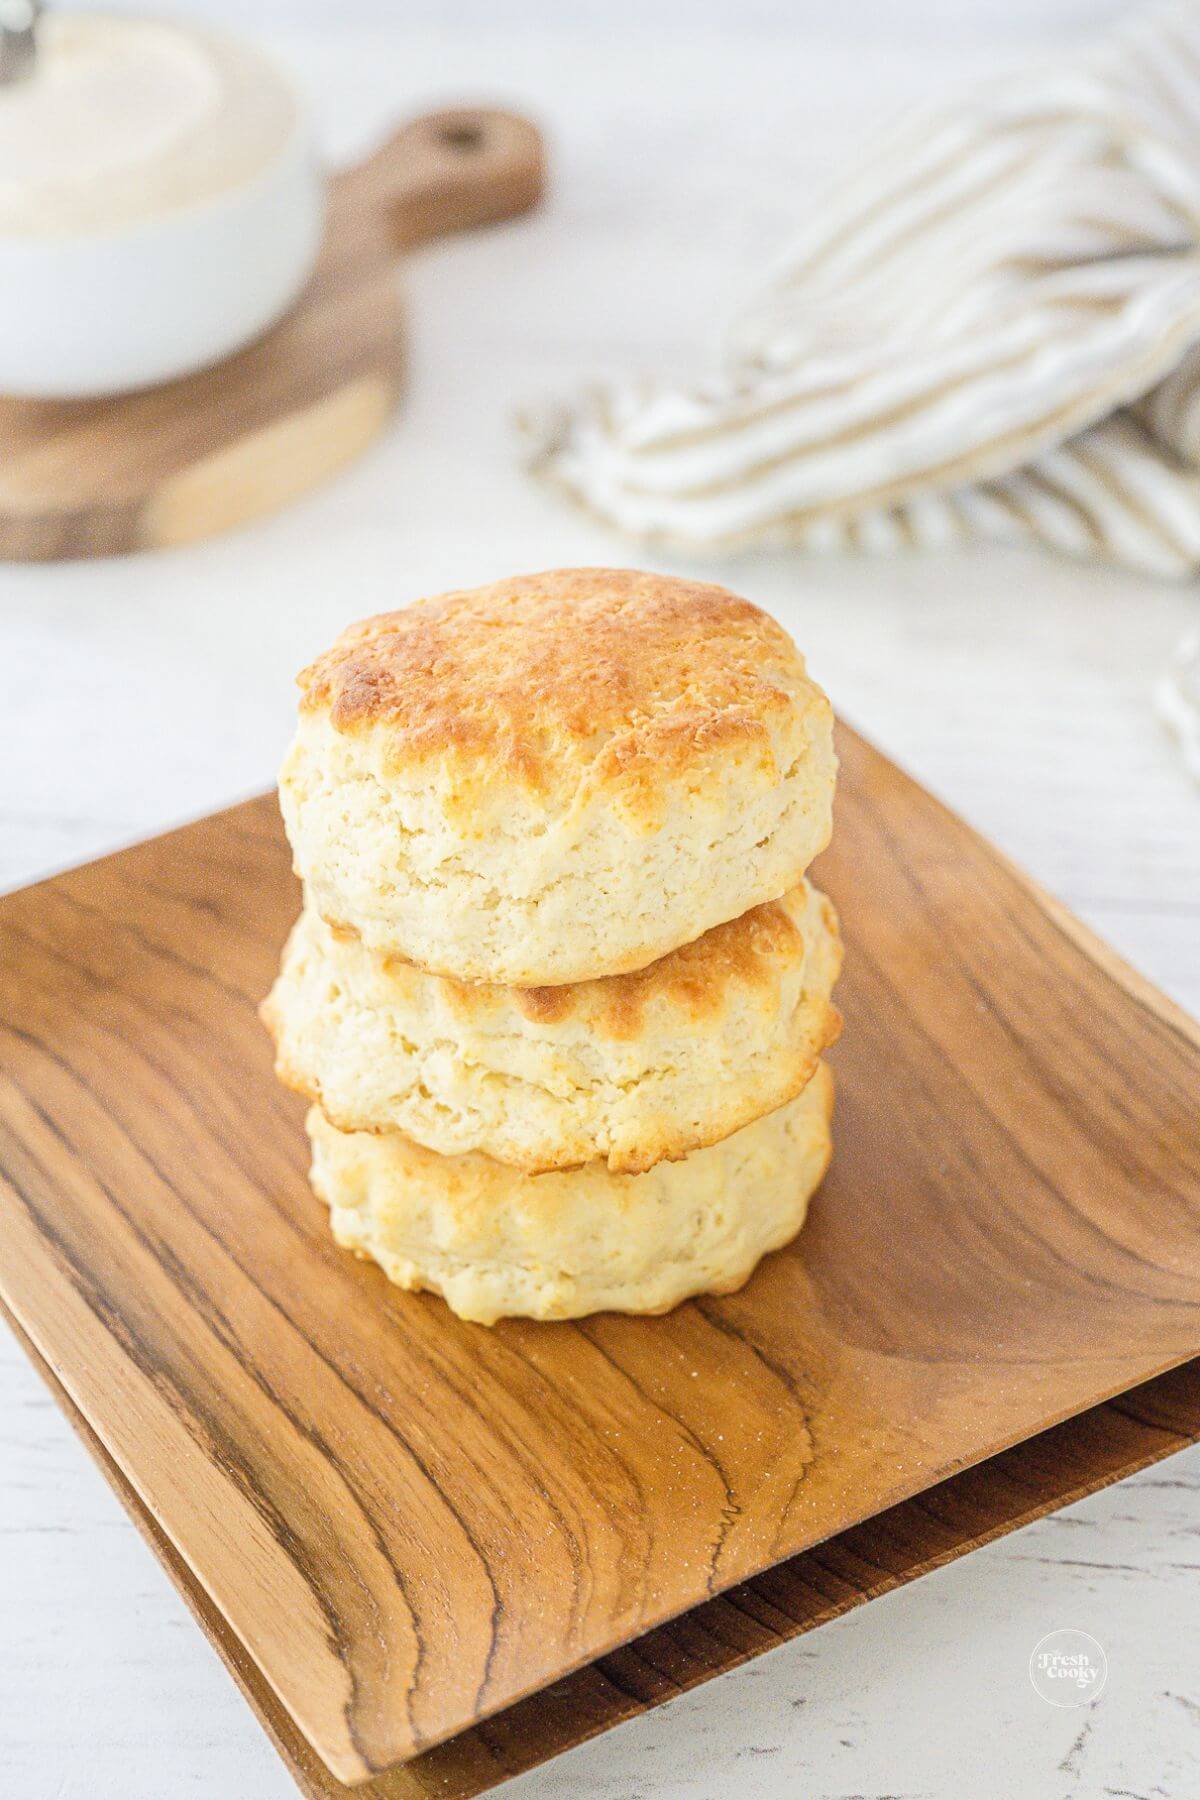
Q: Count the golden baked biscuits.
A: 3